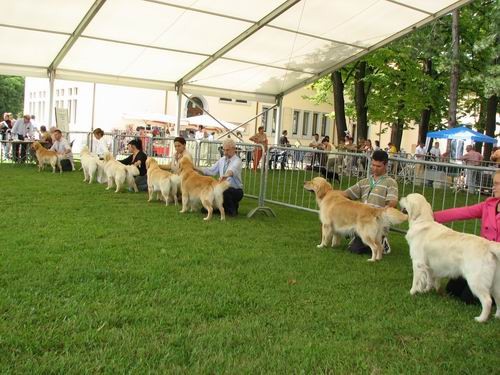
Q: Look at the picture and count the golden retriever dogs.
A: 7